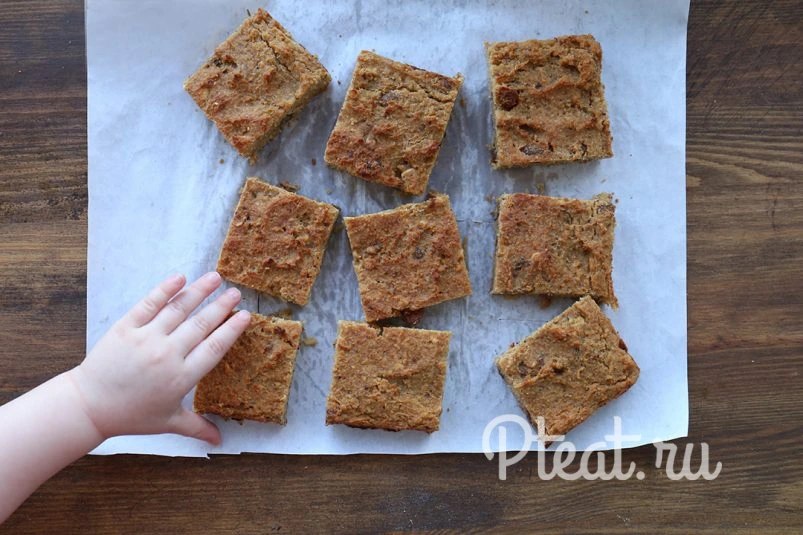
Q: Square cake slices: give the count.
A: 9